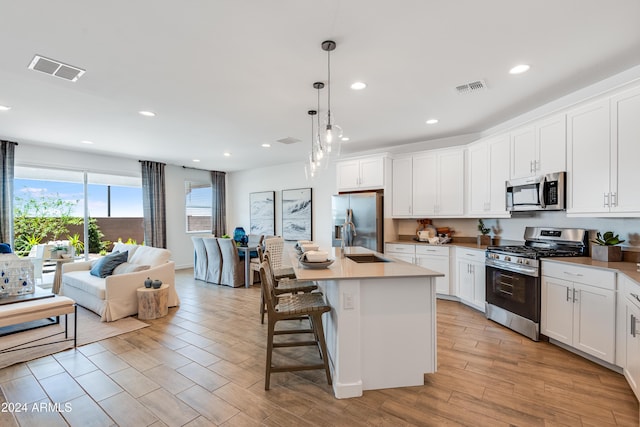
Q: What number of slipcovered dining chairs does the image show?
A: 3